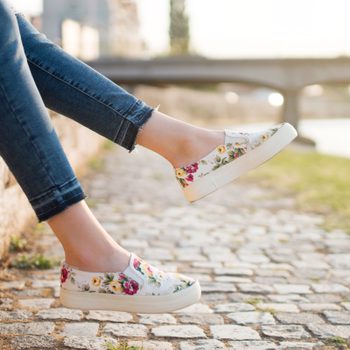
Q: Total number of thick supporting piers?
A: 1